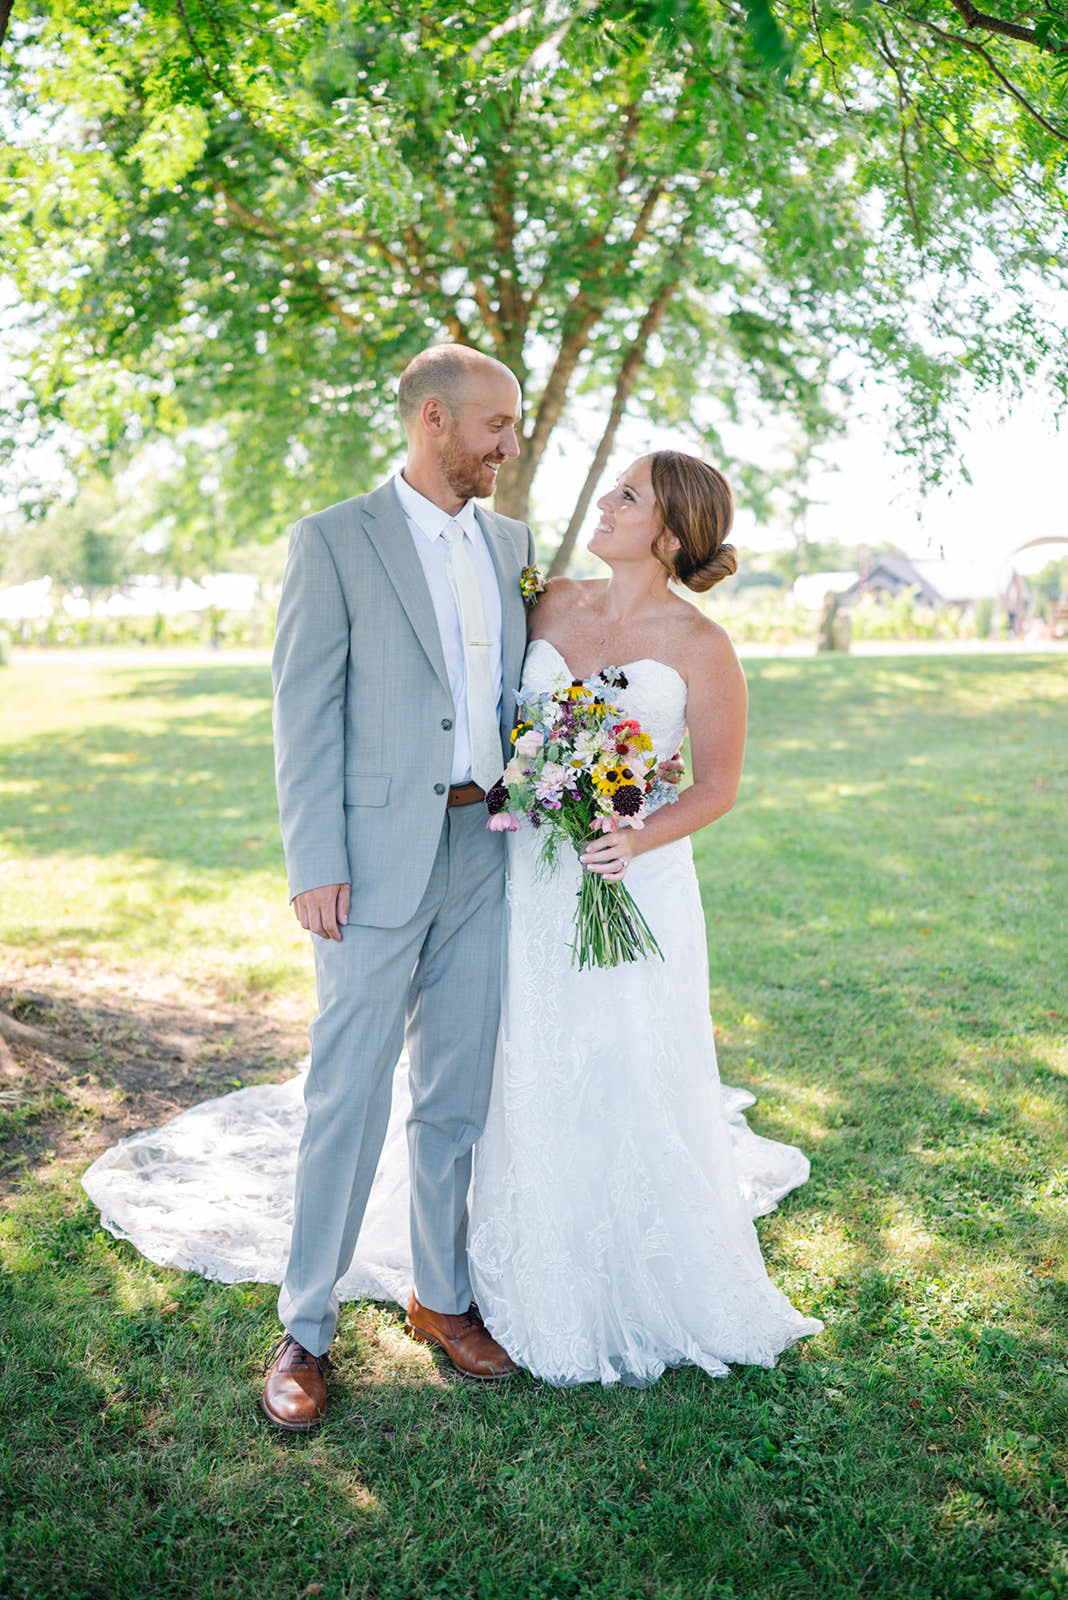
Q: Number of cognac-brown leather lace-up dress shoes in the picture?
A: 2